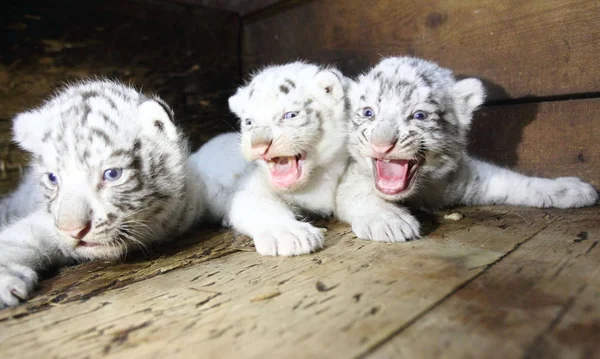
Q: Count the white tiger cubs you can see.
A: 3